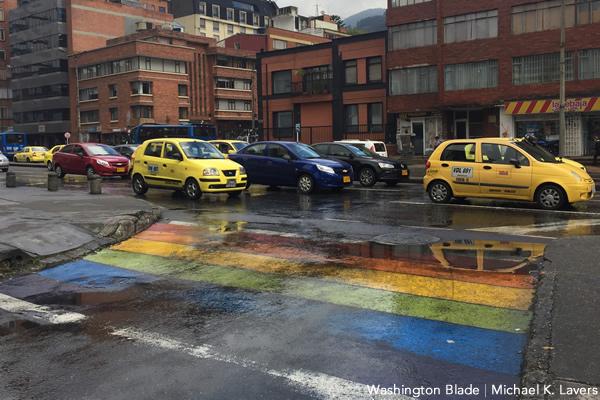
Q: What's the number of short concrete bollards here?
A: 3